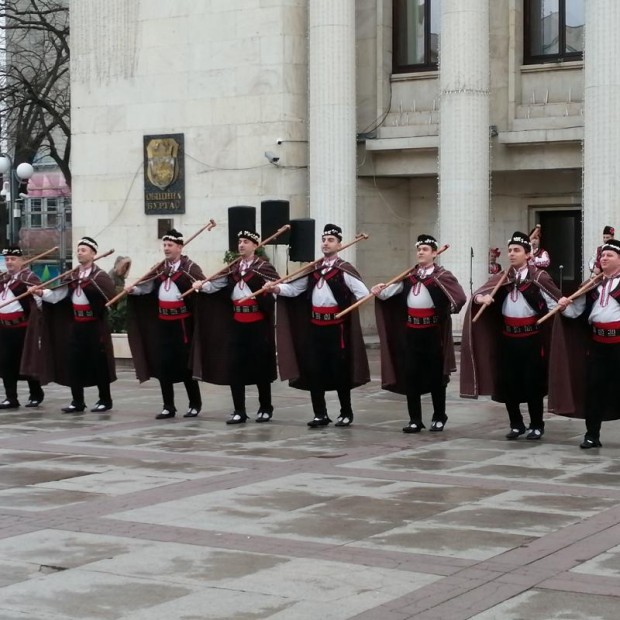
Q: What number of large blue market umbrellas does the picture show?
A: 0